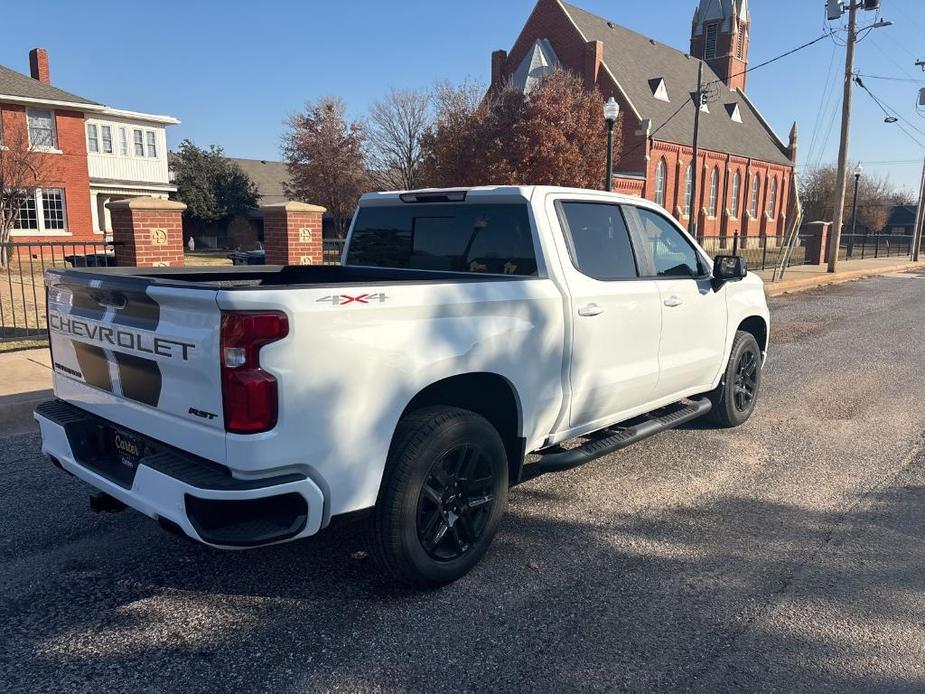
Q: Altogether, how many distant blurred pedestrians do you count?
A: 0